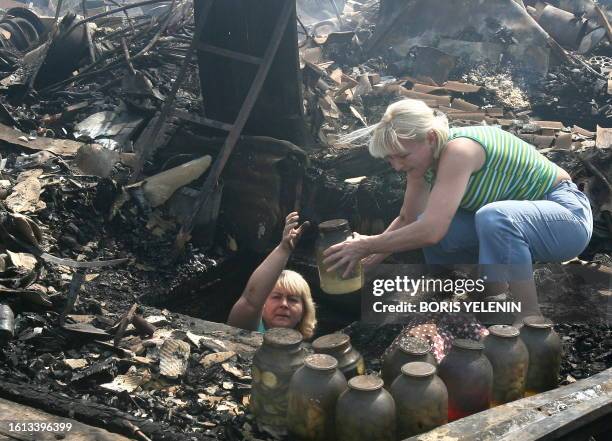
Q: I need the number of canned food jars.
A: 10